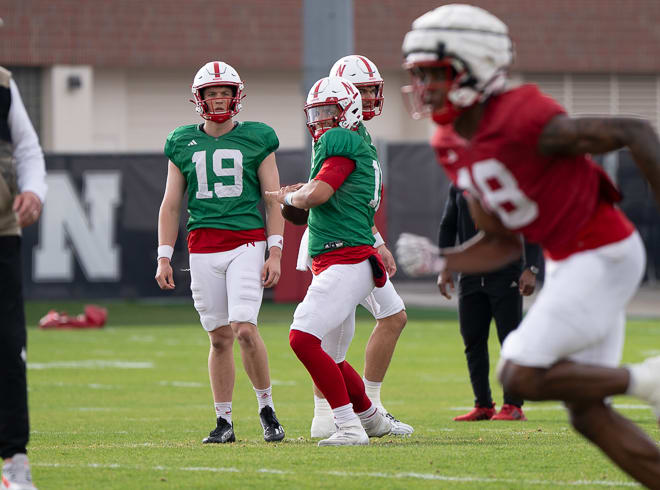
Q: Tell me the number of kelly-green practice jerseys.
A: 3